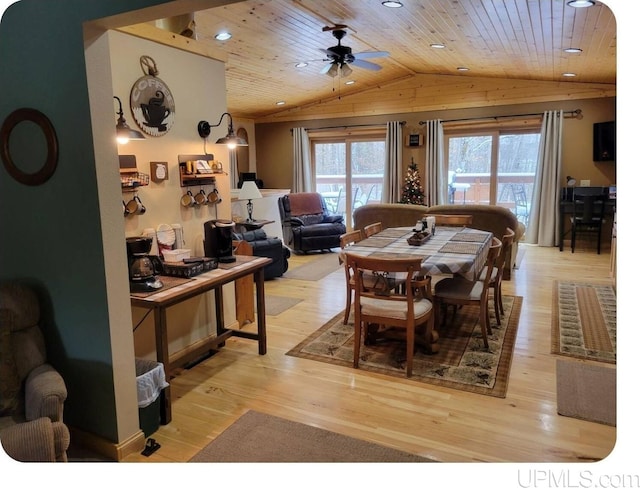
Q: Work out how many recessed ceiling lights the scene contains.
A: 10